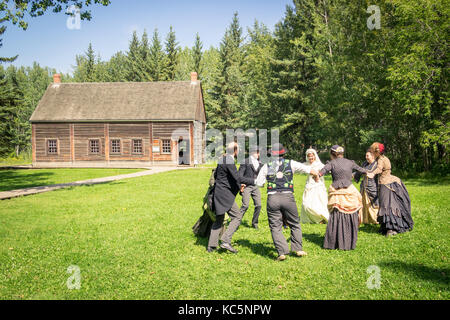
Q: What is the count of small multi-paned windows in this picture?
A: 5